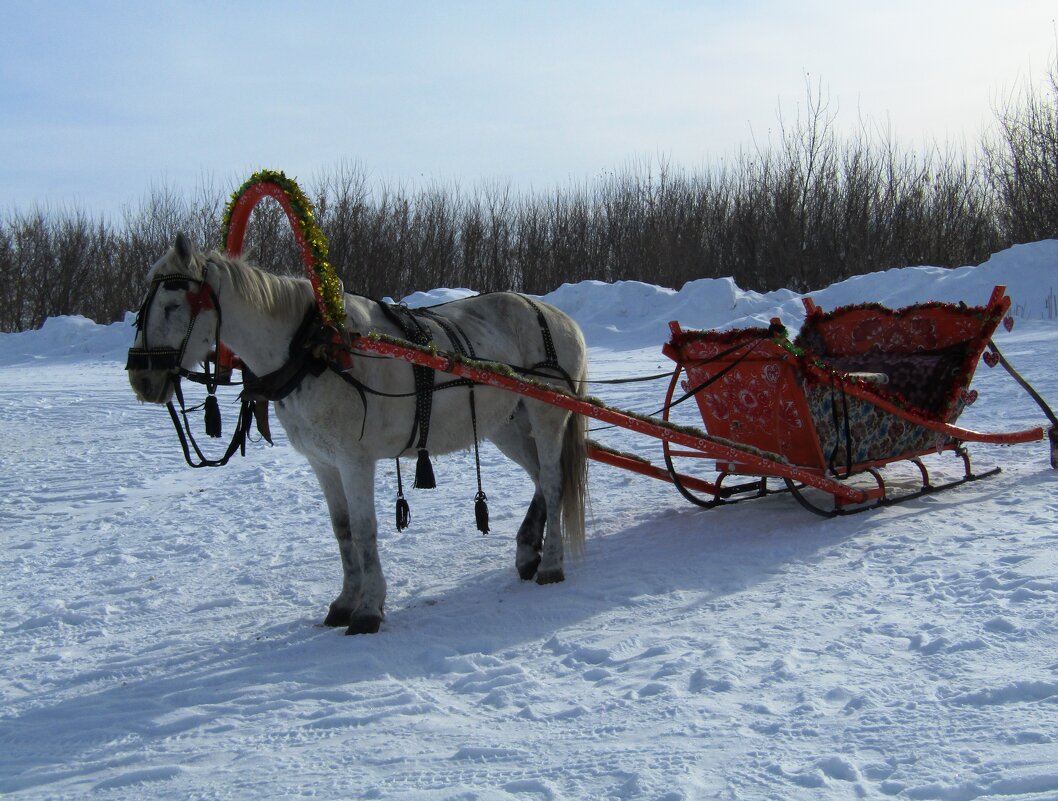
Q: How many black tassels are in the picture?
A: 4